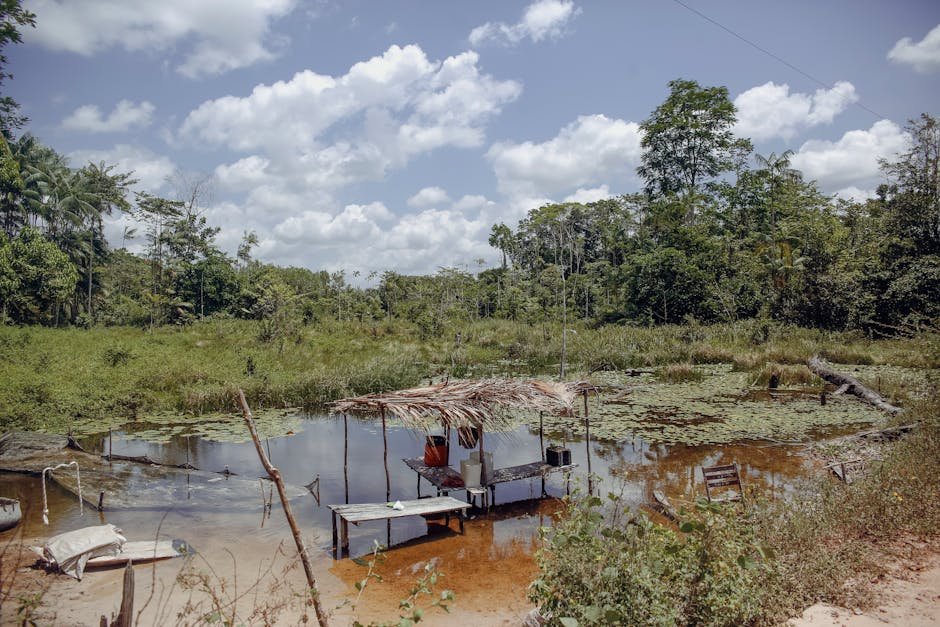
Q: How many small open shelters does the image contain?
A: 1